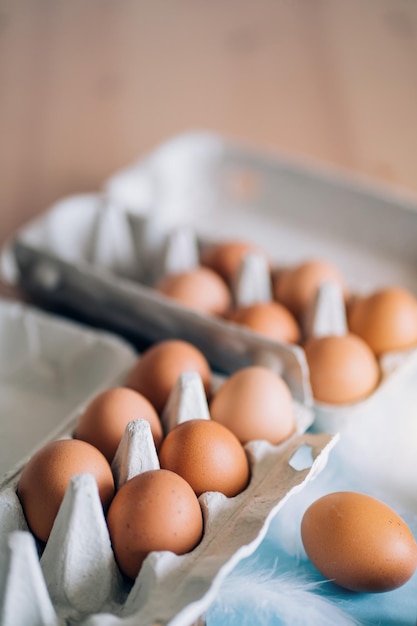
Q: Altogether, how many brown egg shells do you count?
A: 13